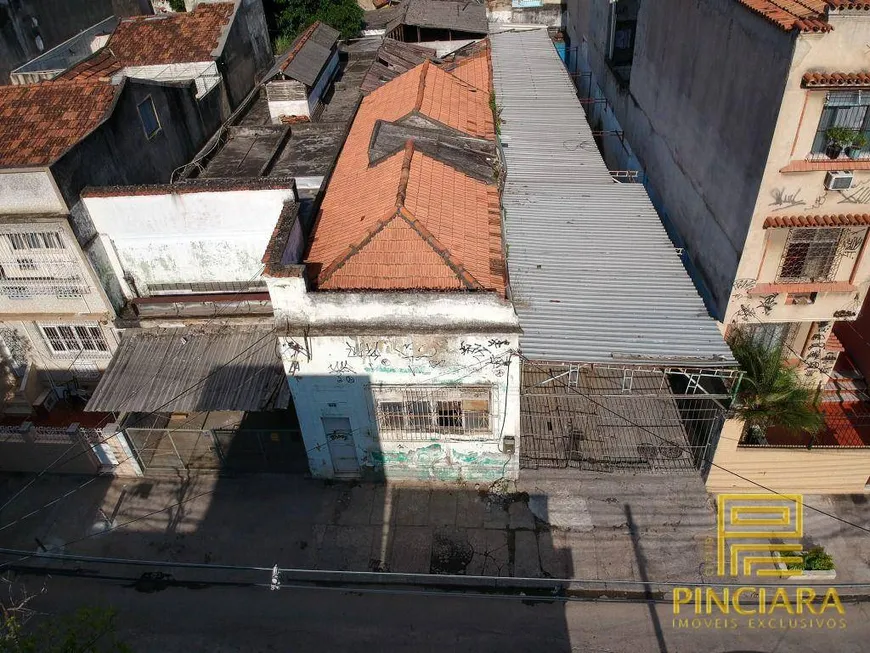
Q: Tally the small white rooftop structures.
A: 1